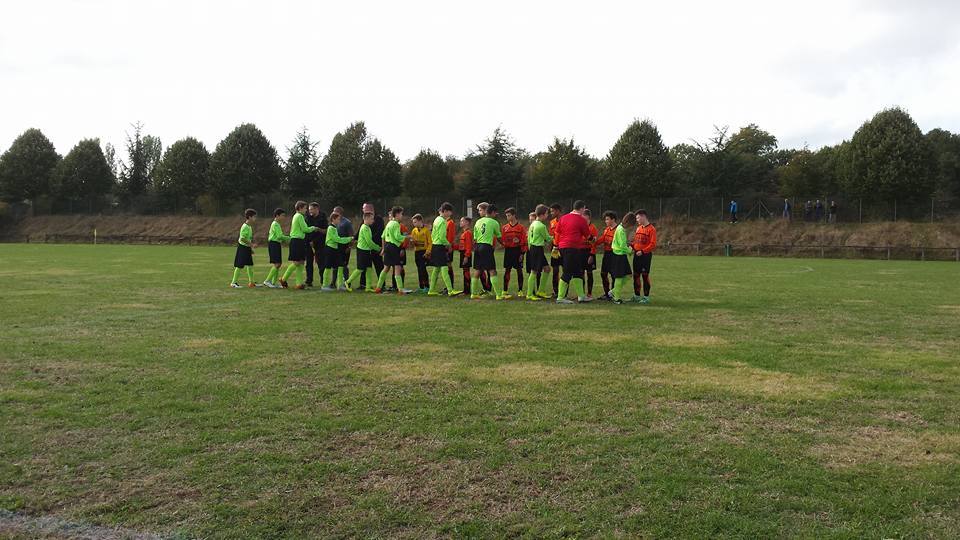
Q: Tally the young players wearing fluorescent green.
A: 10